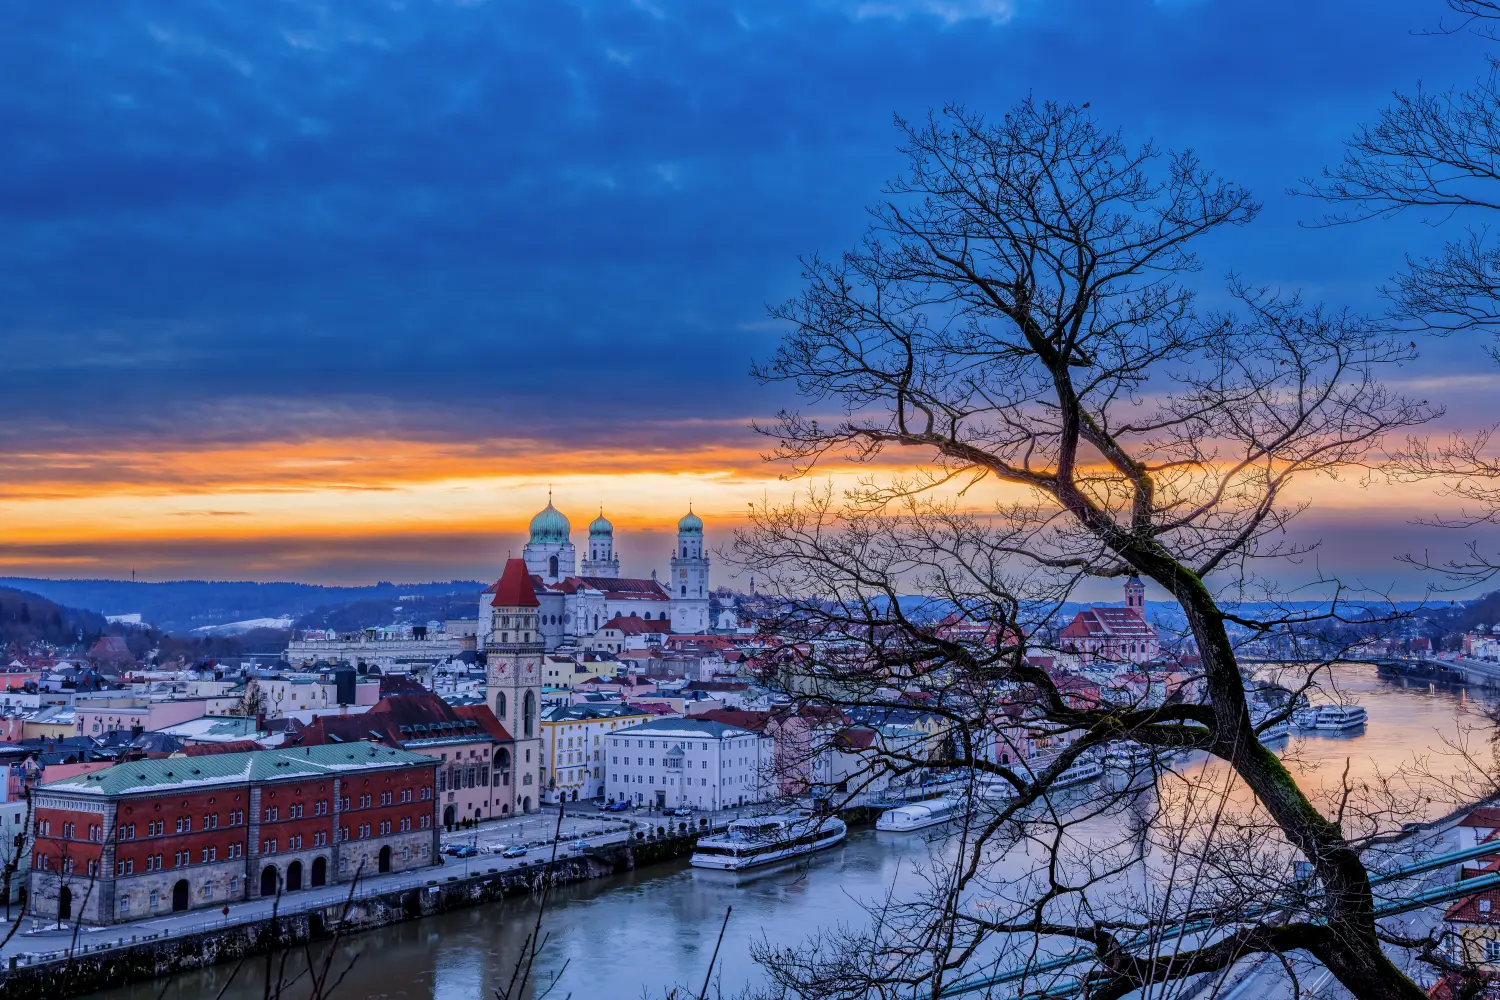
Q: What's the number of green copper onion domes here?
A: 3